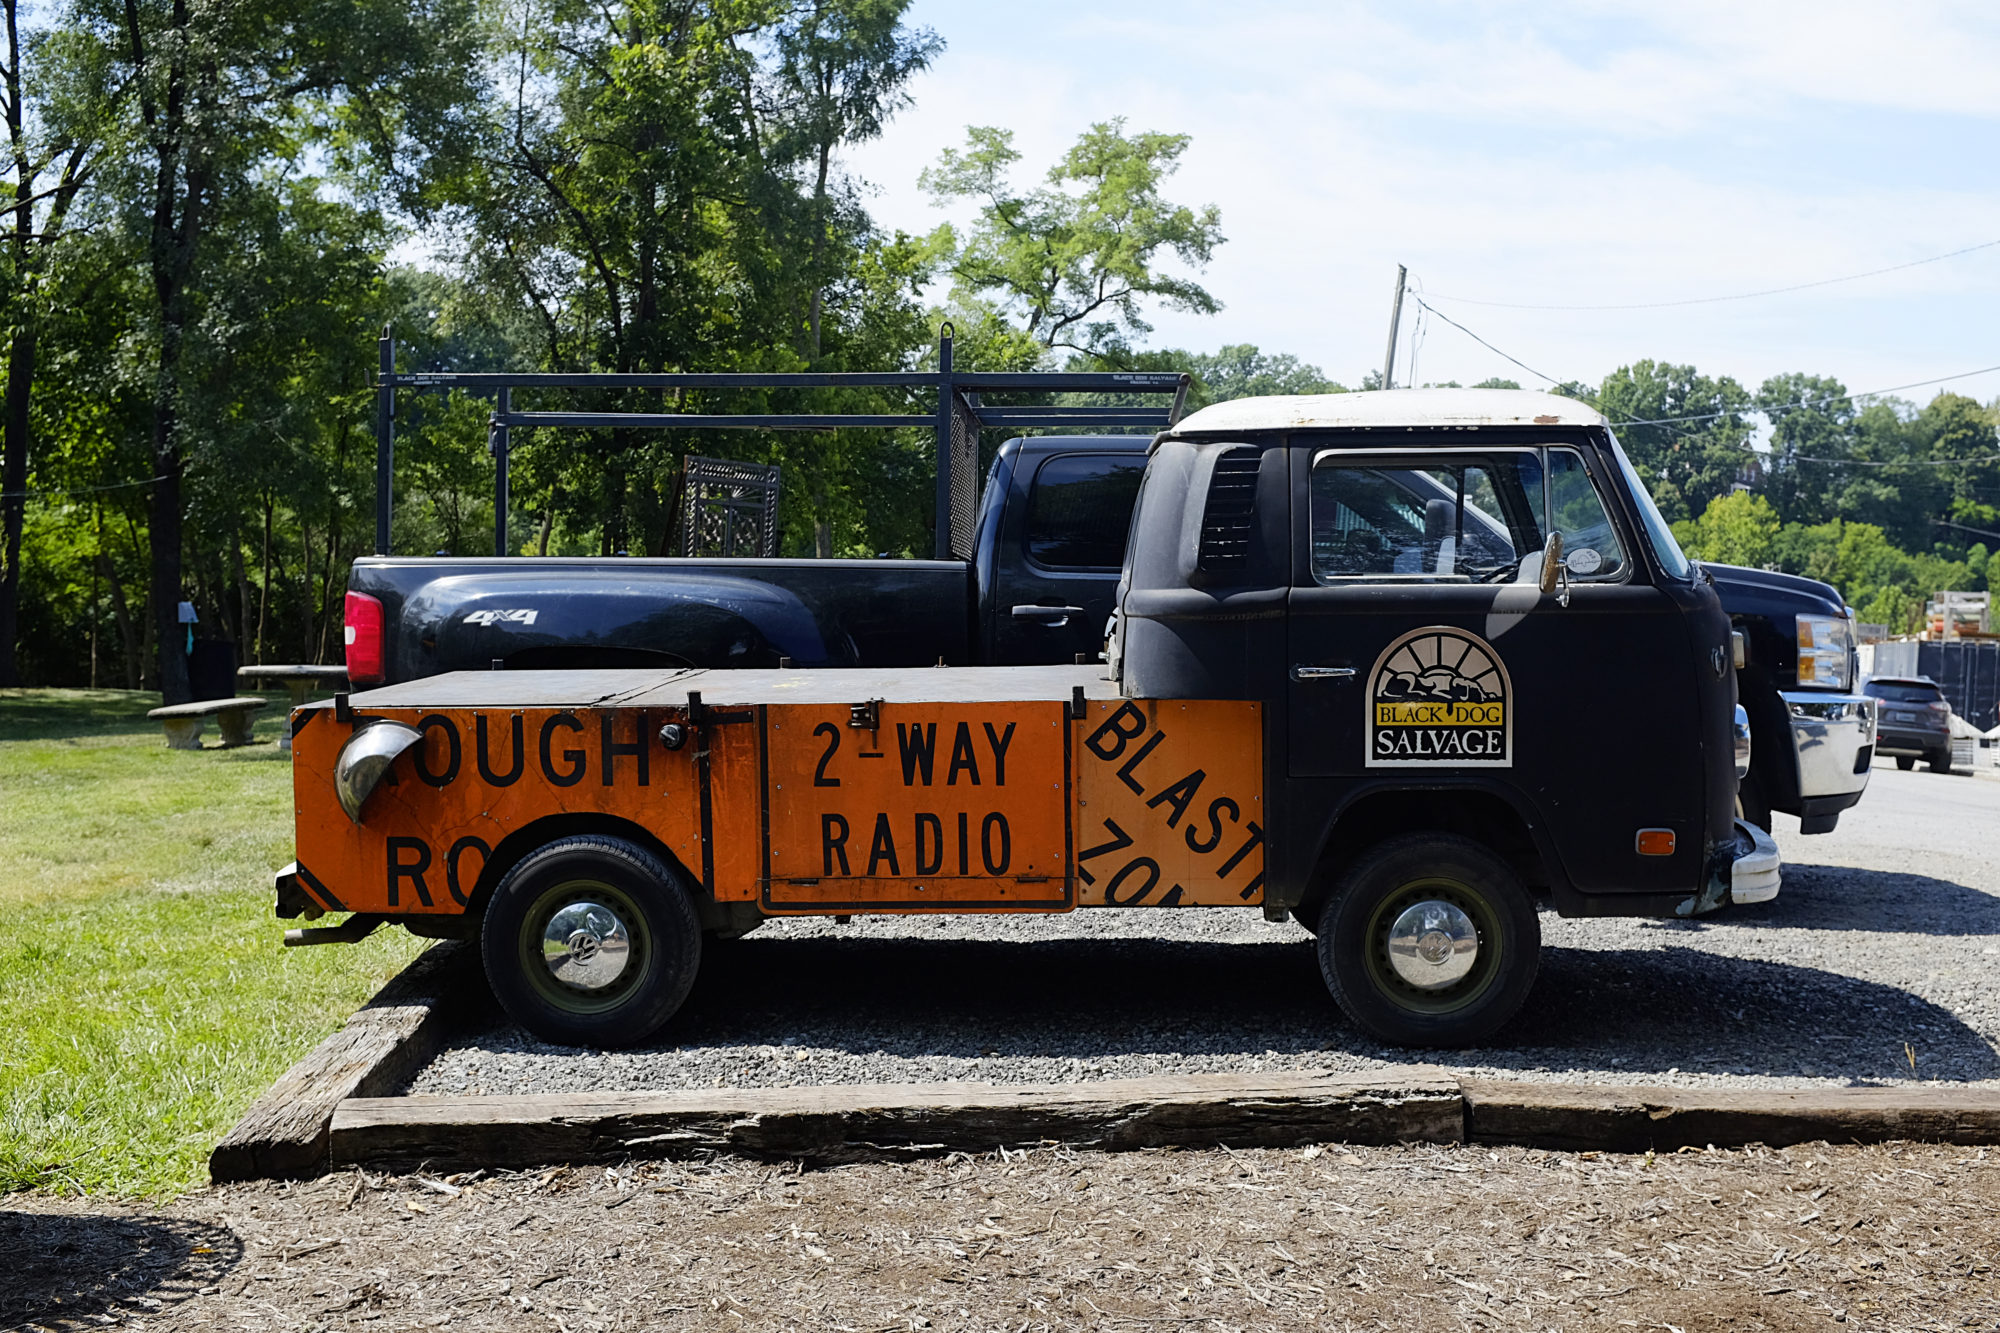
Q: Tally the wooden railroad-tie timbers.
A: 3